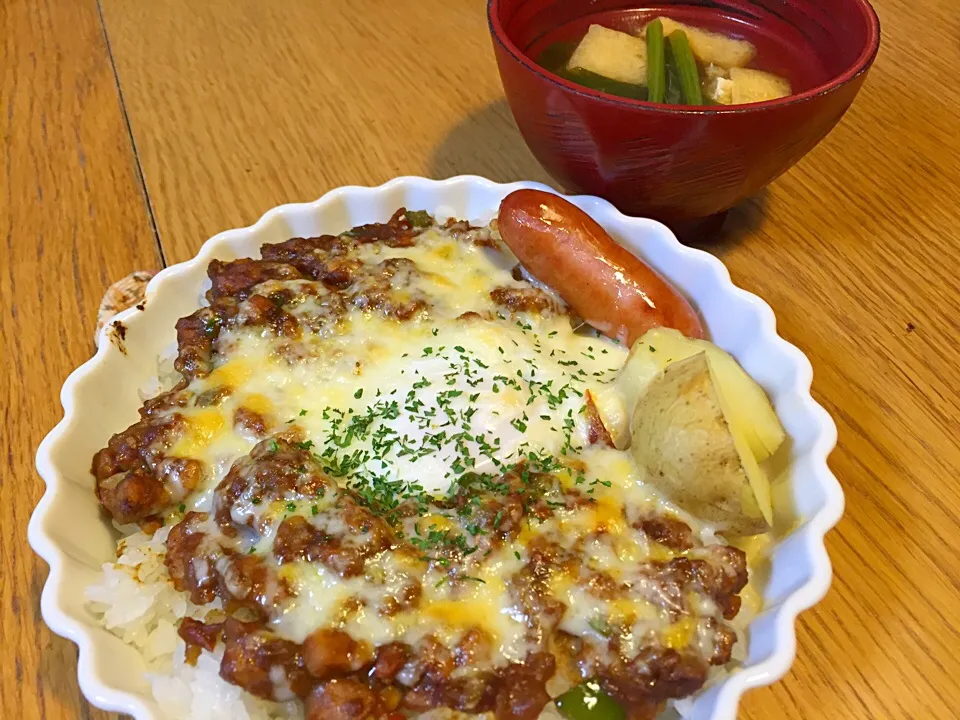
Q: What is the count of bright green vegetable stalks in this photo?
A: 2